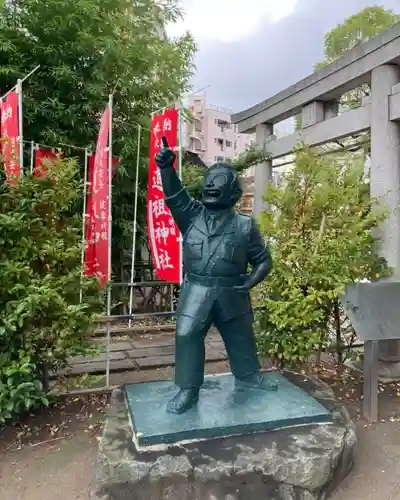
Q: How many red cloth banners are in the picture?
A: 5